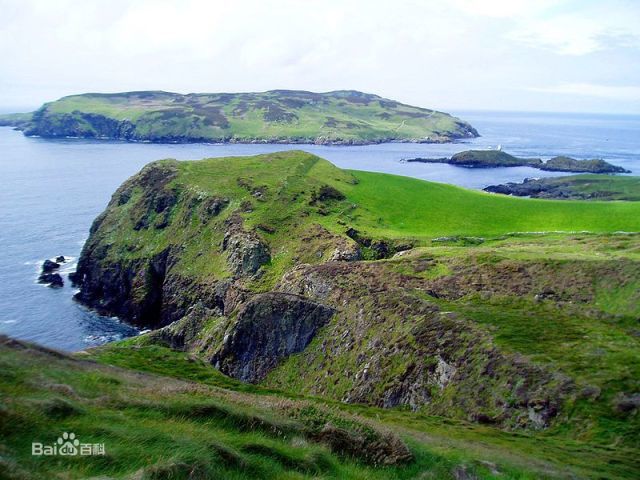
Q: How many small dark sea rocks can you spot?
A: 3